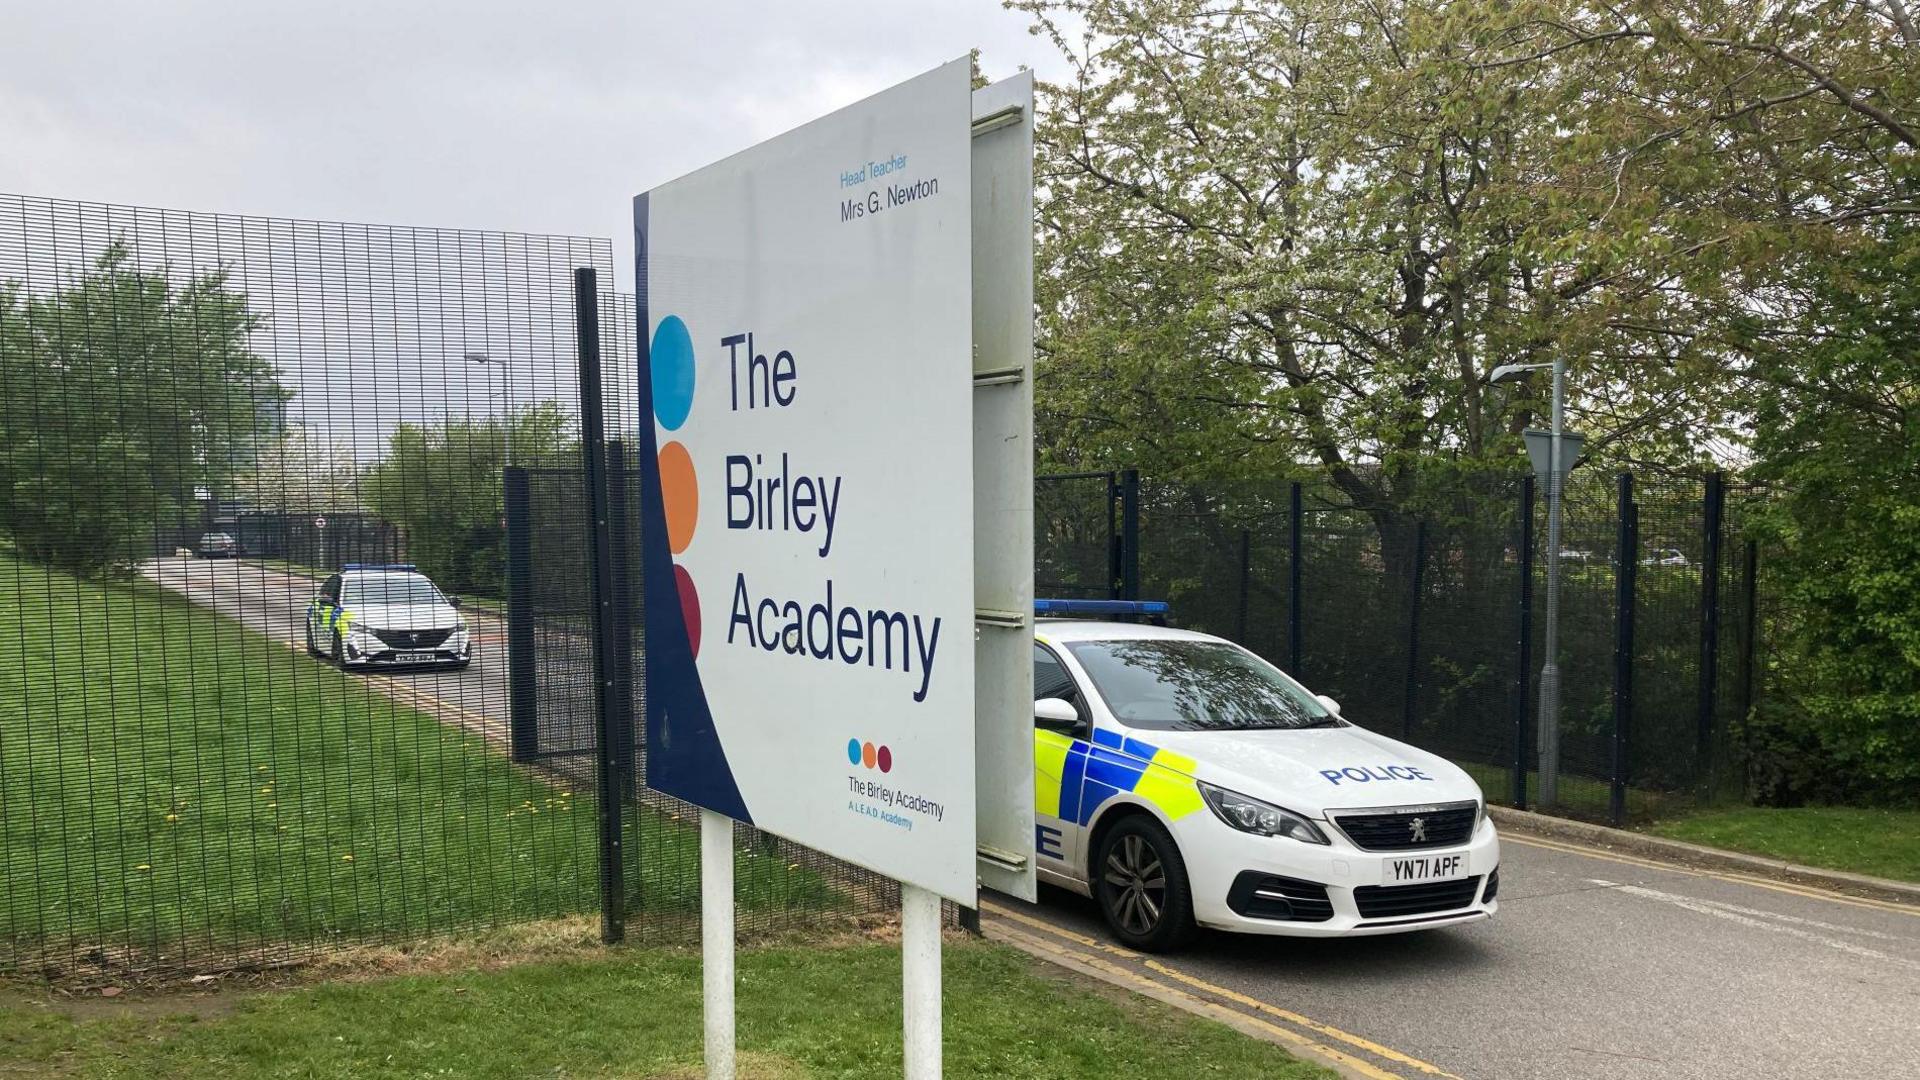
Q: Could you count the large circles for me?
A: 3